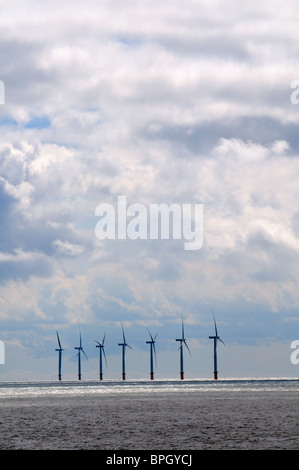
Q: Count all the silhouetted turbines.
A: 7